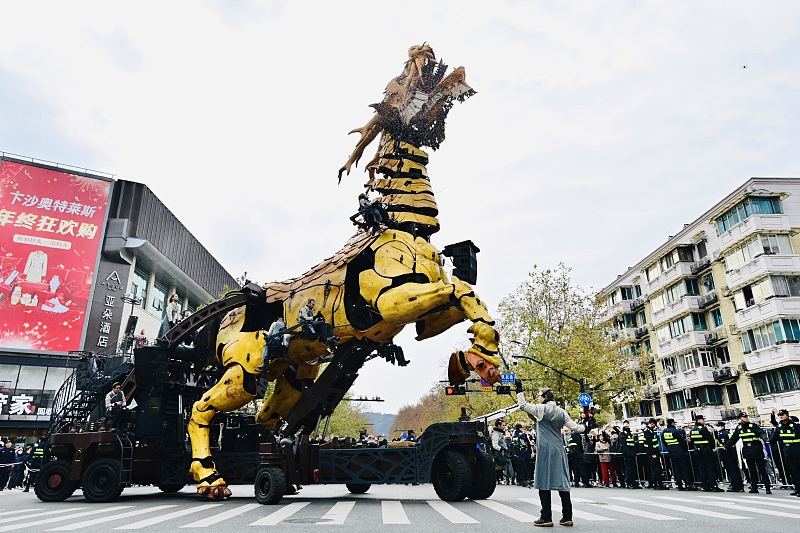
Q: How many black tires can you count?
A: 7